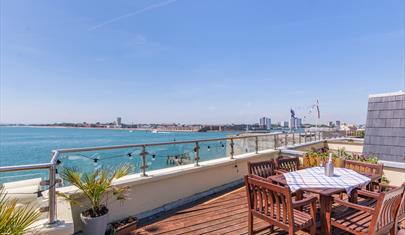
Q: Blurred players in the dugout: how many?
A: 0